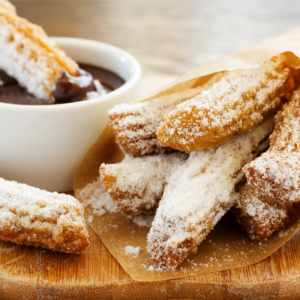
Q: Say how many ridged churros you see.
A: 8